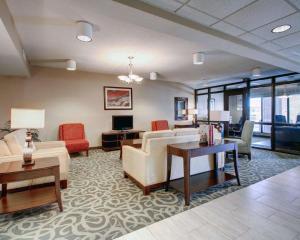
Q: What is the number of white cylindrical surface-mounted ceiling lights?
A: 5